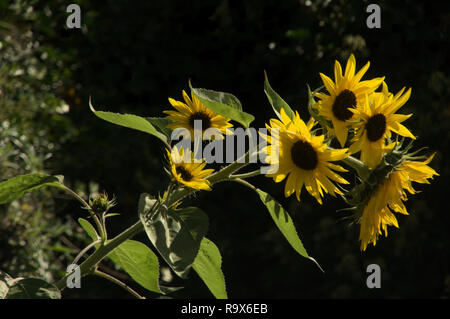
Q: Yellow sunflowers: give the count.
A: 6